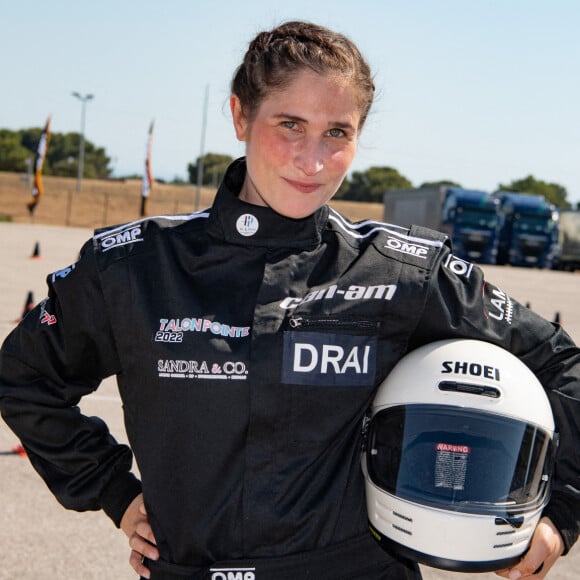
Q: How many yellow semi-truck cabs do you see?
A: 0